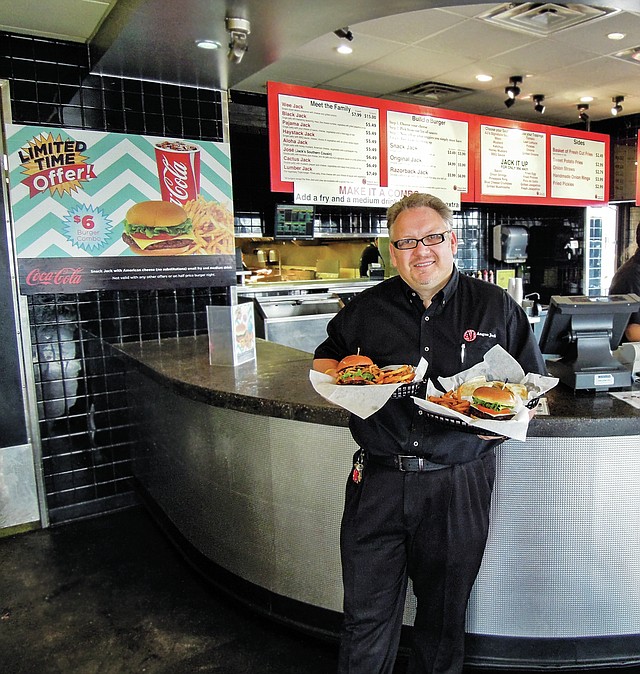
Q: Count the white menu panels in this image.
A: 4